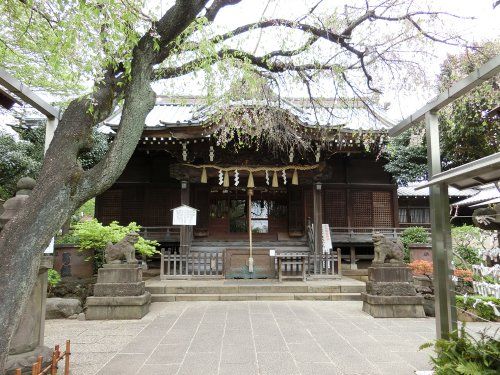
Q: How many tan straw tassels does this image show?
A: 5